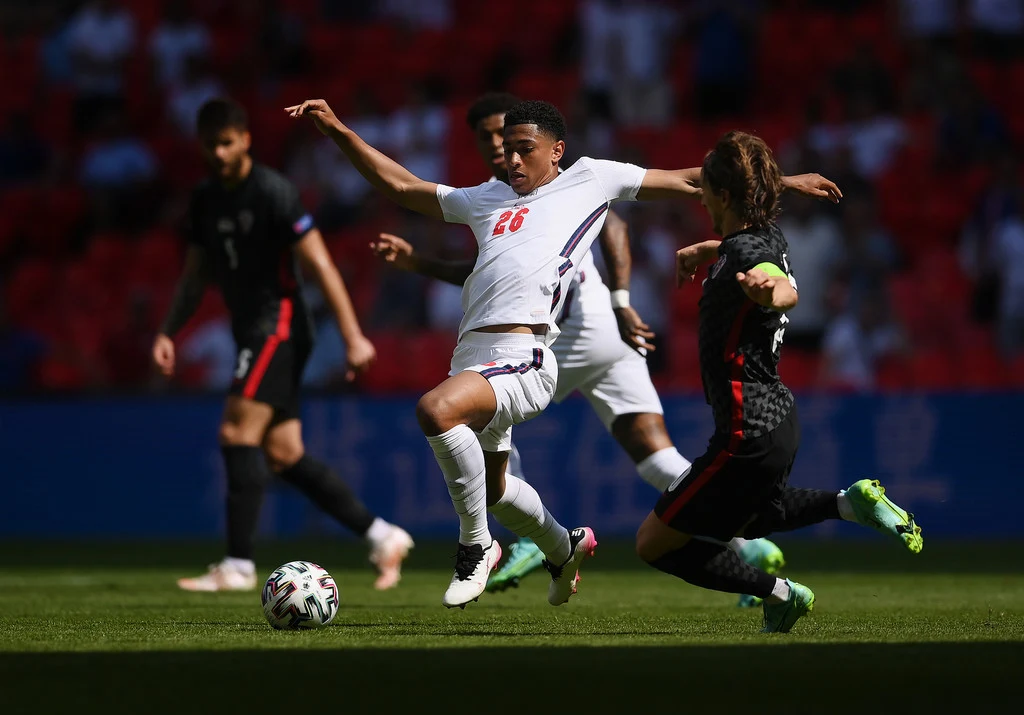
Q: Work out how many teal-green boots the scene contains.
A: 4